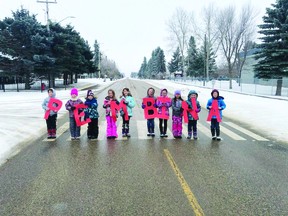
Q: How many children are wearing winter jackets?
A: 10